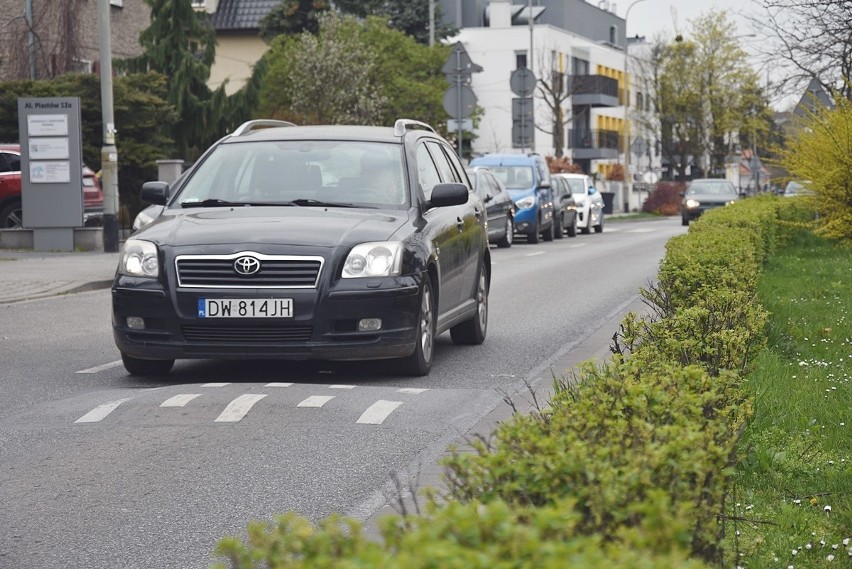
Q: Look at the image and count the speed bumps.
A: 1